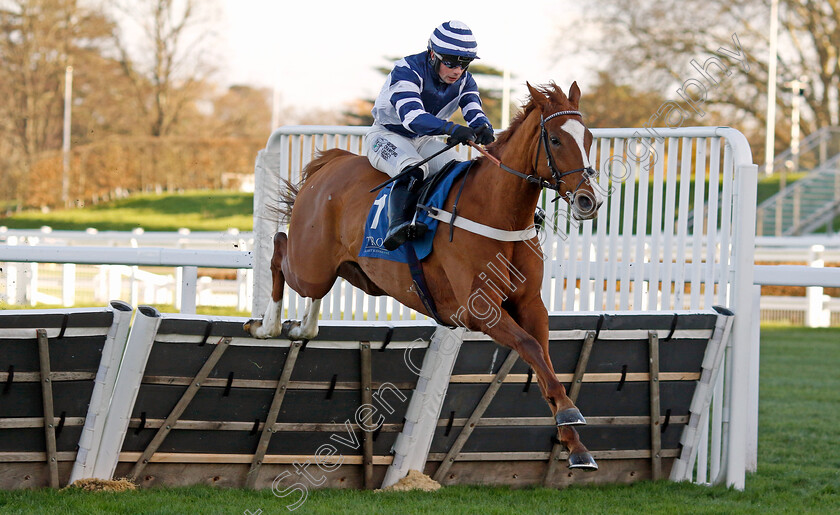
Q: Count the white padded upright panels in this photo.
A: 4